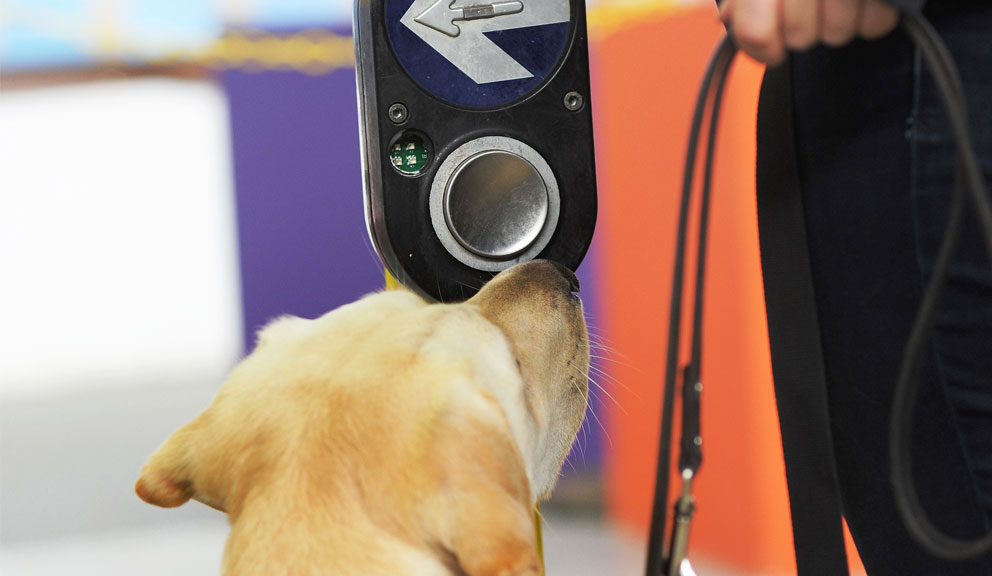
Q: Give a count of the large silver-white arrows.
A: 1